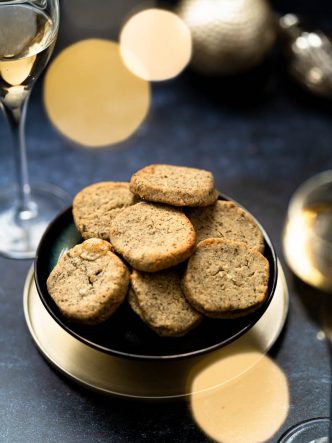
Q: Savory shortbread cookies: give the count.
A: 7